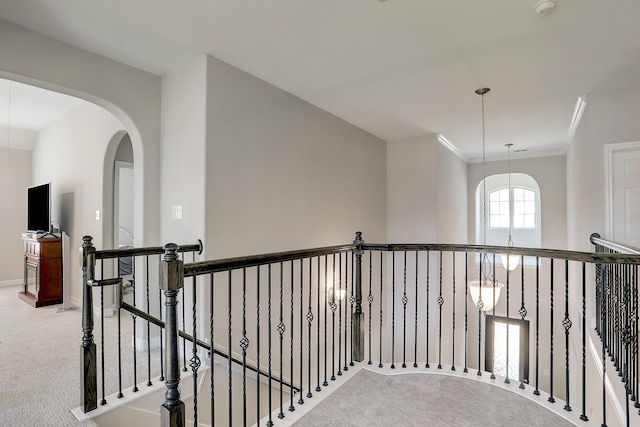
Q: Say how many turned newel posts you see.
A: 3